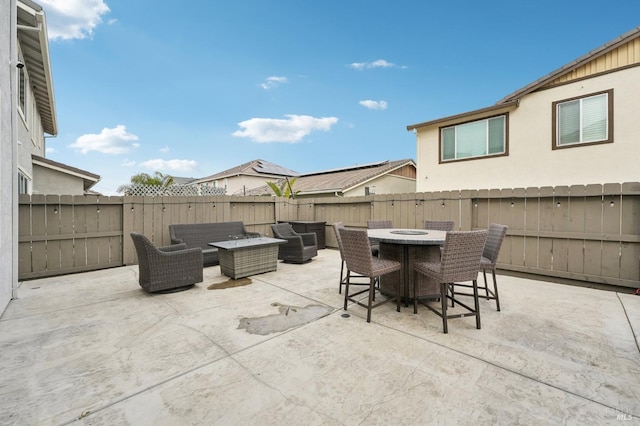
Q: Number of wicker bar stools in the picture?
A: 6